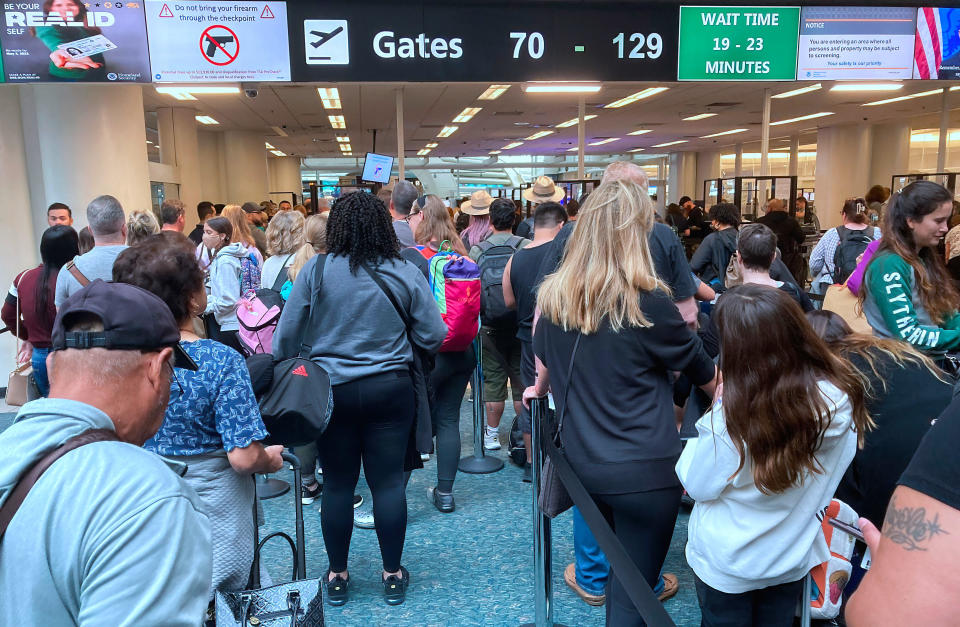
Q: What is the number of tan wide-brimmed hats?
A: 2